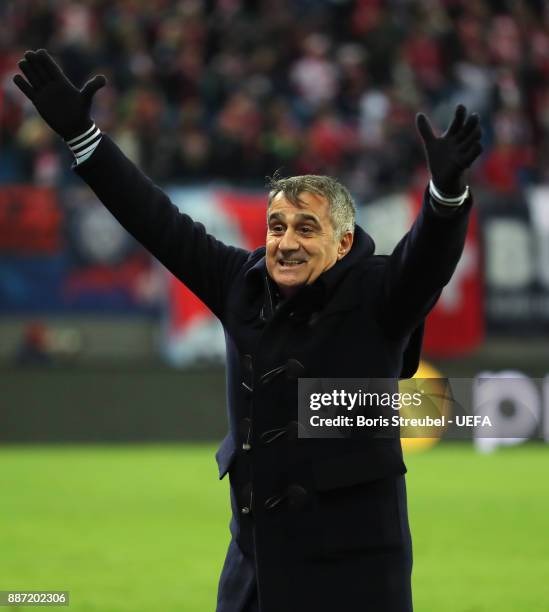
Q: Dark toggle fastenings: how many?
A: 3